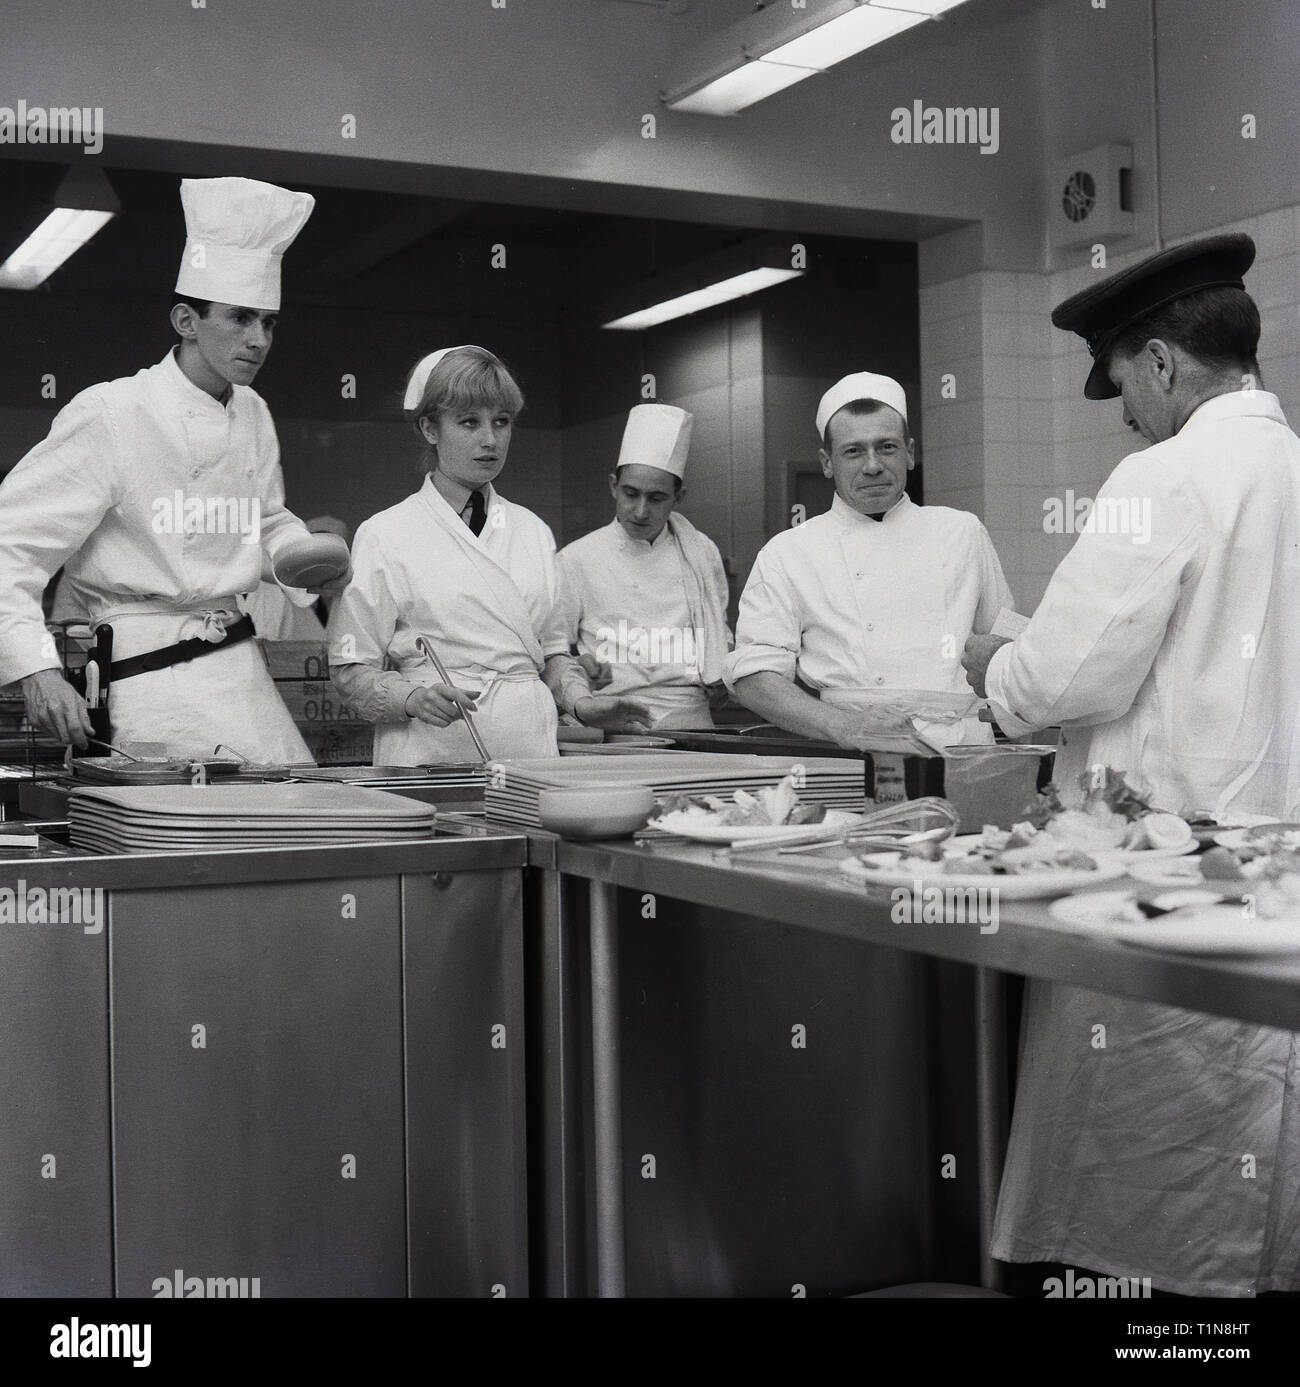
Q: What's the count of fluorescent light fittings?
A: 3